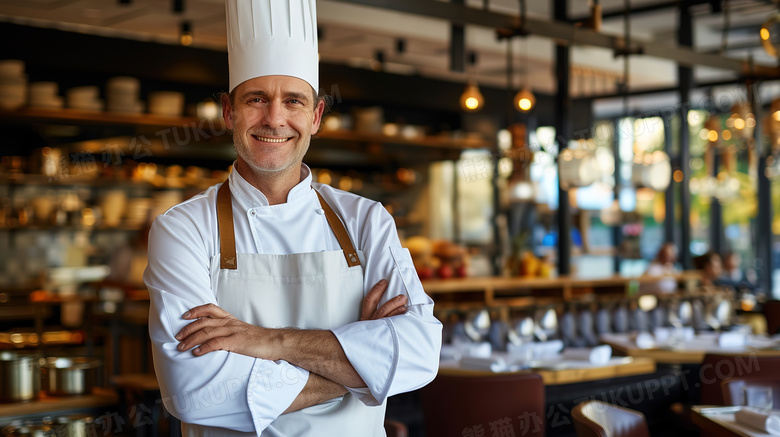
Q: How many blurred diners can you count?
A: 3